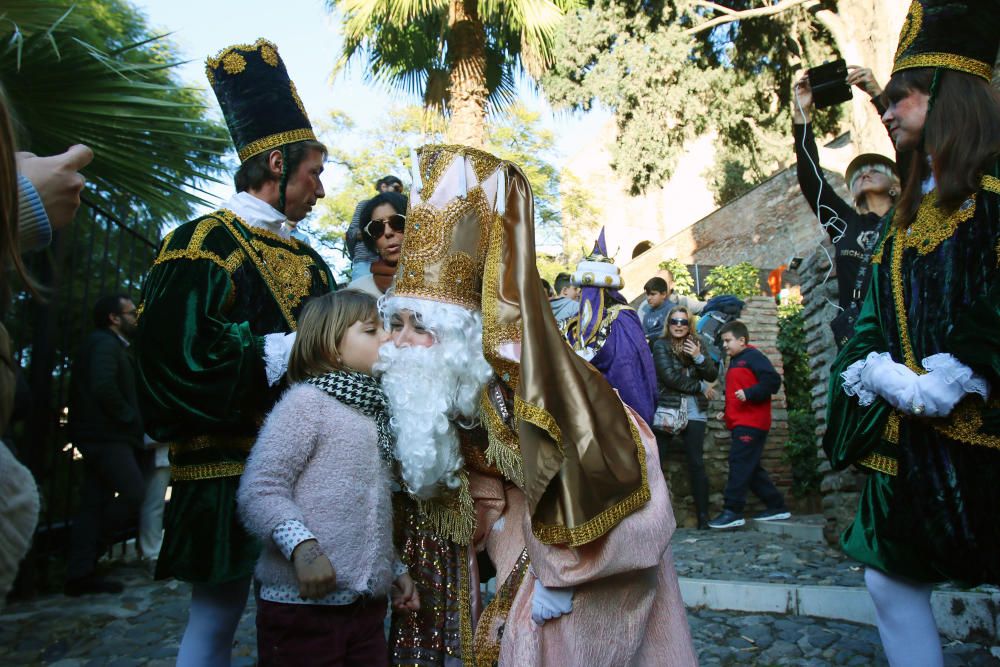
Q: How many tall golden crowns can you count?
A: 1